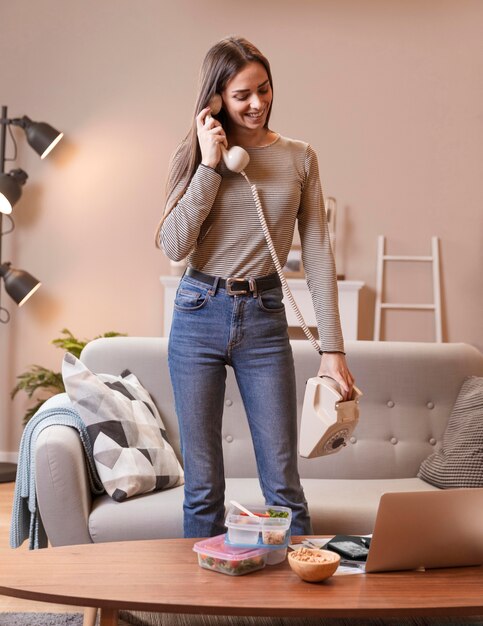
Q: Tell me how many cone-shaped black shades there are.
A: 3